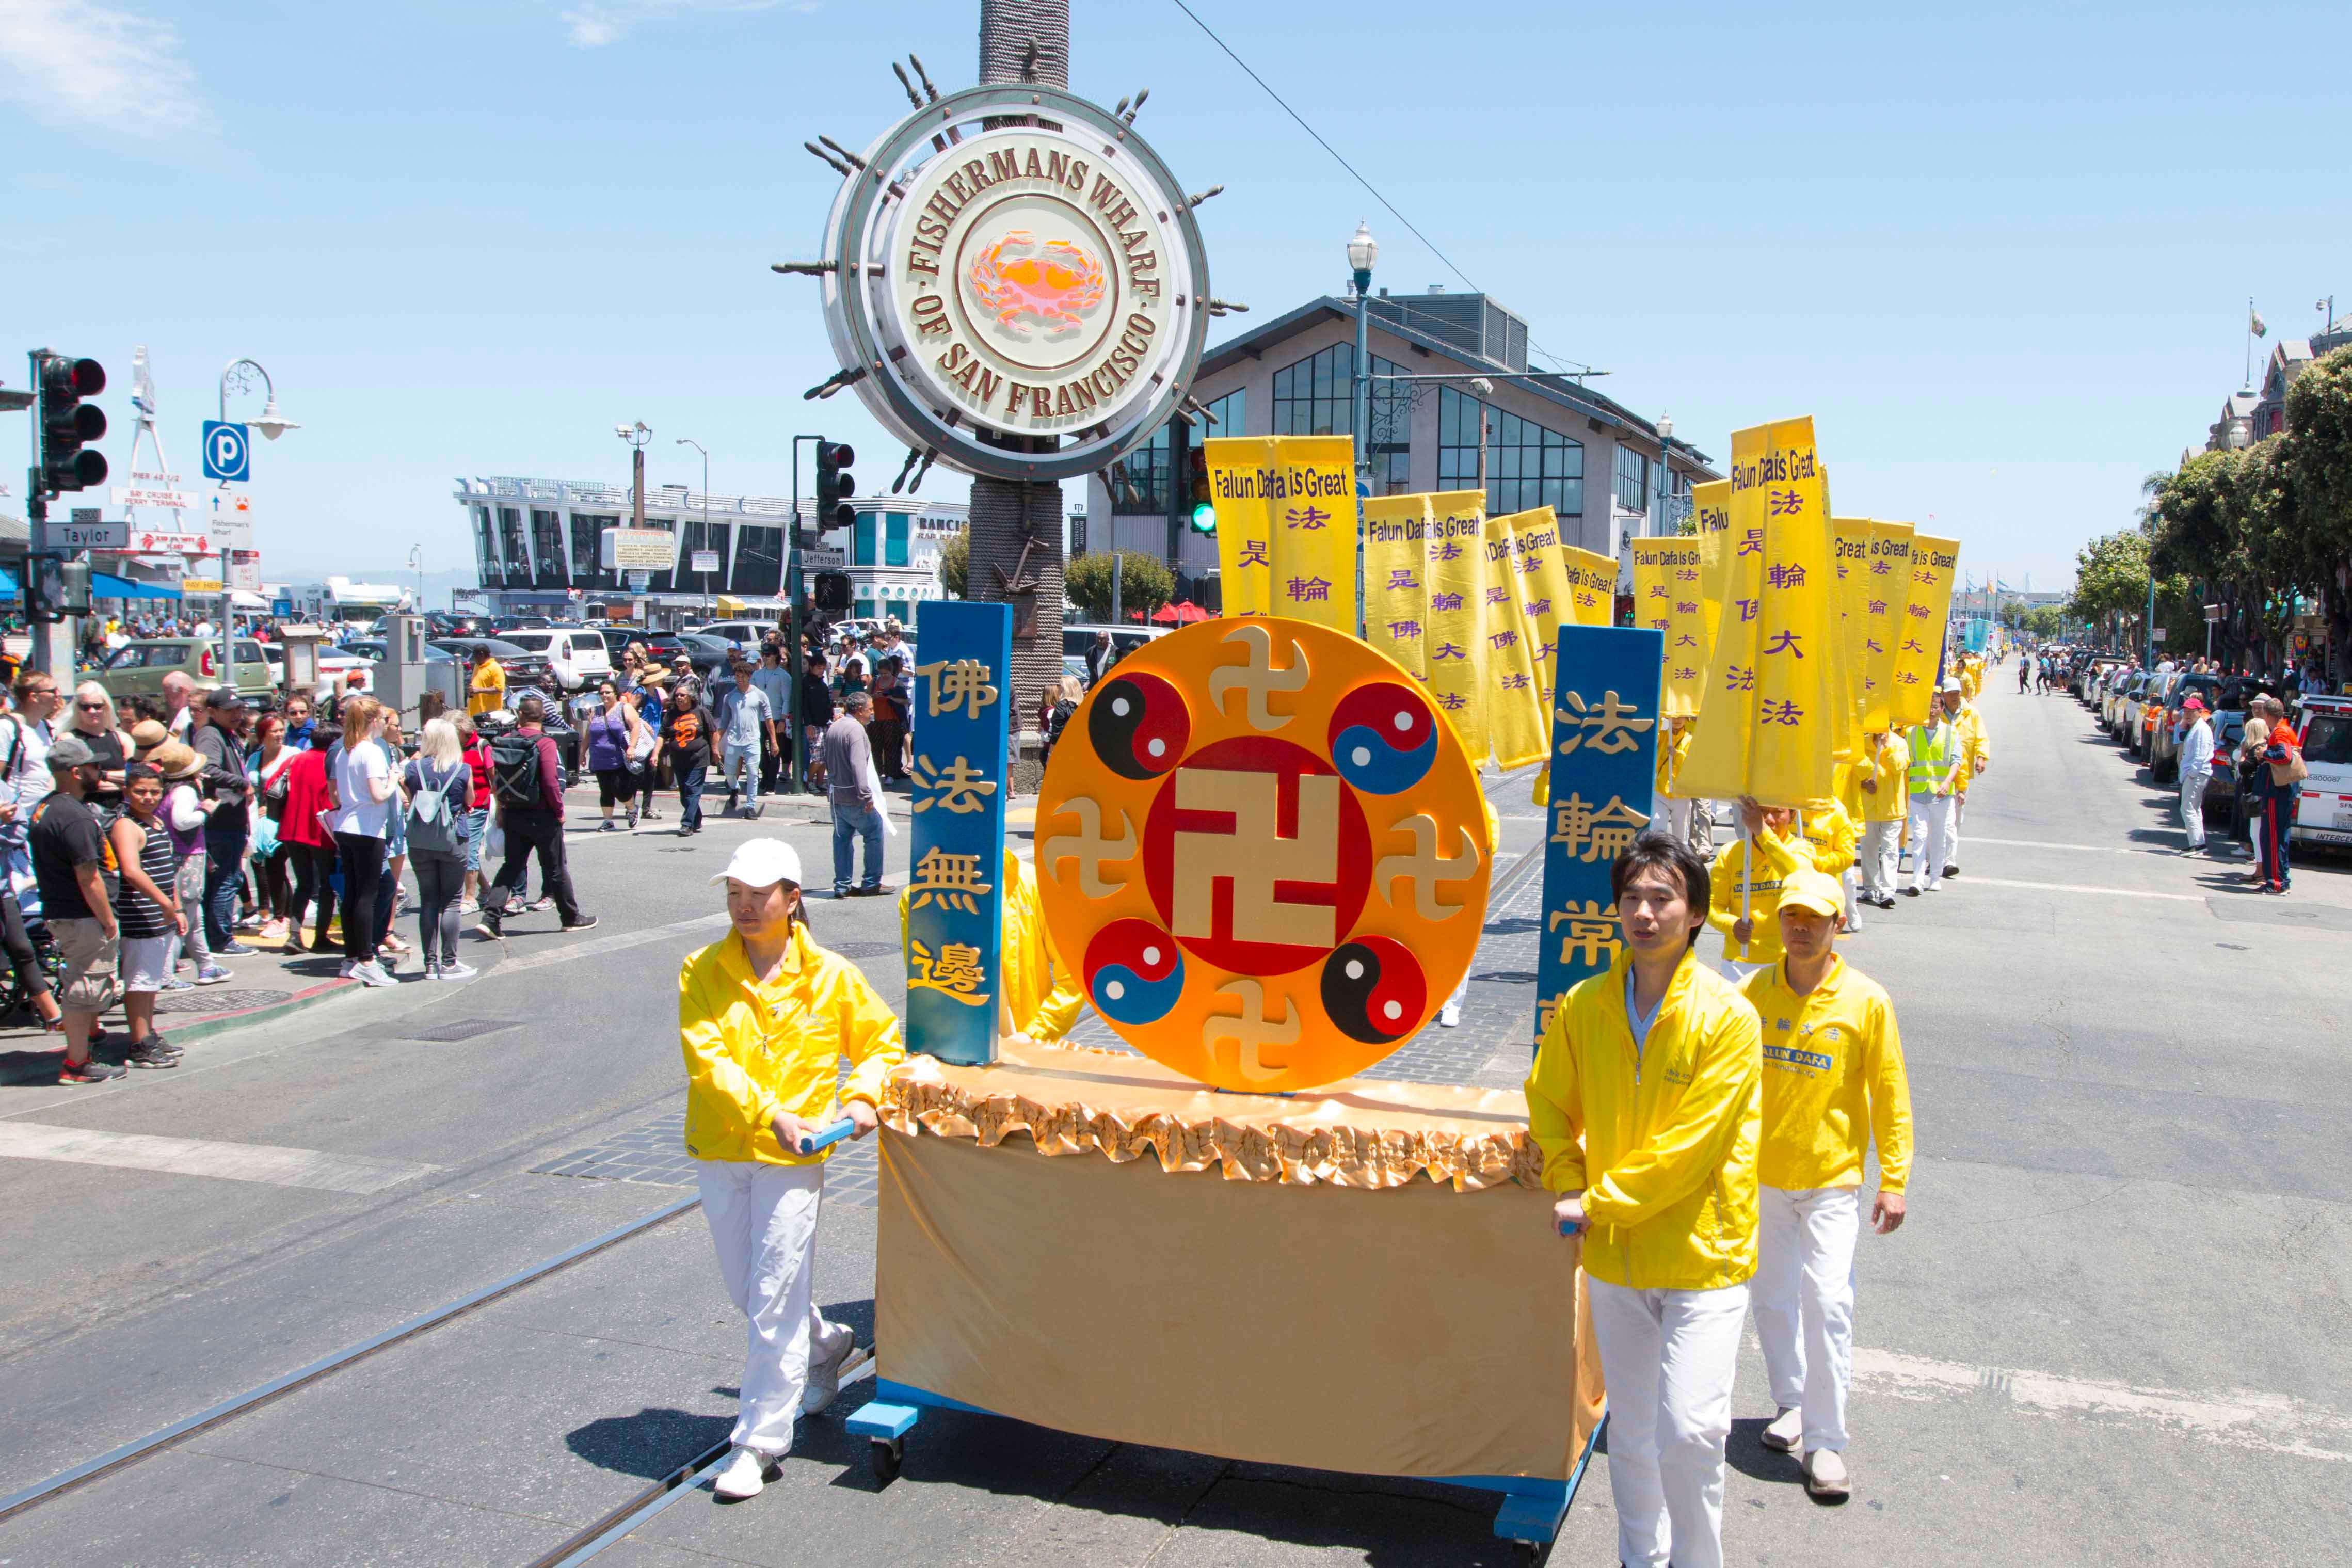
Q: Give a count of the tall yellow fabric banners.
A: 10